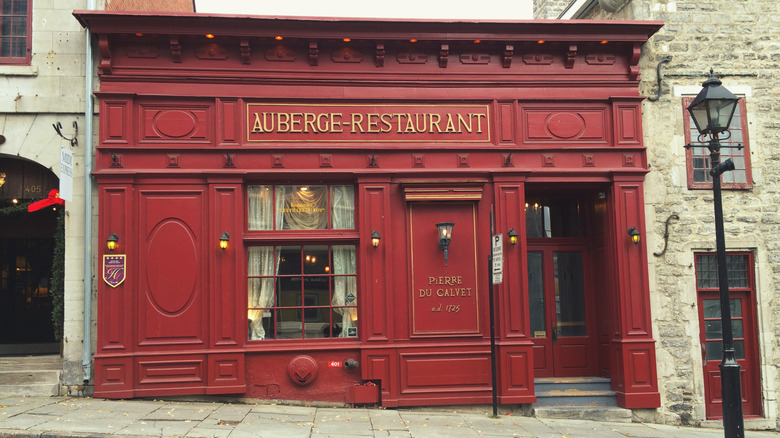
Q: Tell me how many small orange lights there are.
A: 8